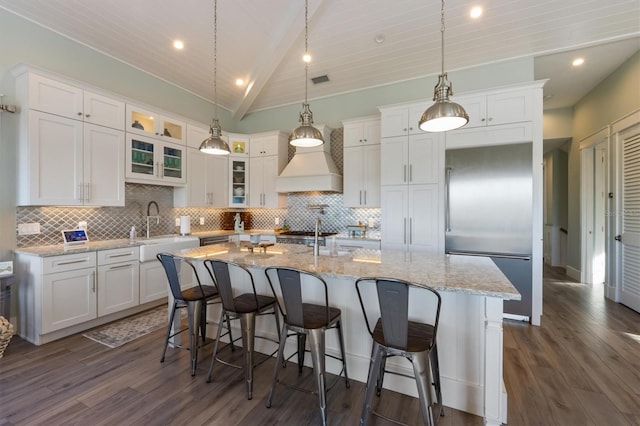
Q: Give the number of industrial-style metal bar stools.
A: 4